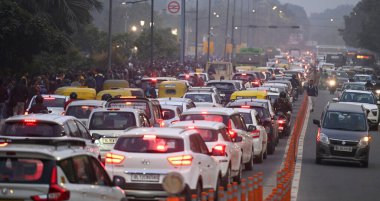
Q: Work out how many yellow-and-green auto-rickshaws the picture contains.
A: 5